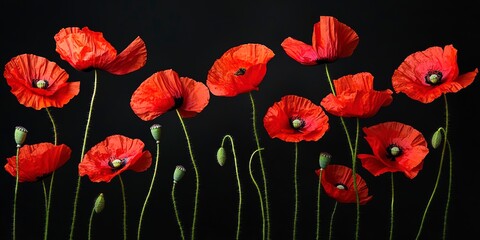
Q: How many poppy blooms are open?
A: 12